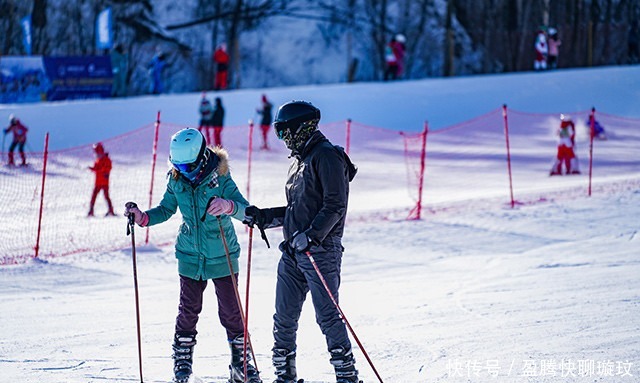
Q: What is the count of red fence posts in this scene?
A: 7